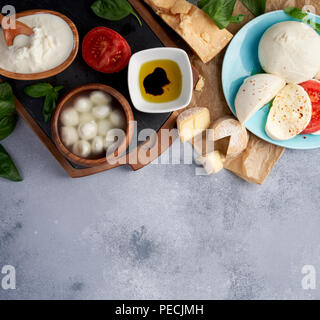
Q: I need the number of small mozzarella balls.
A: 12